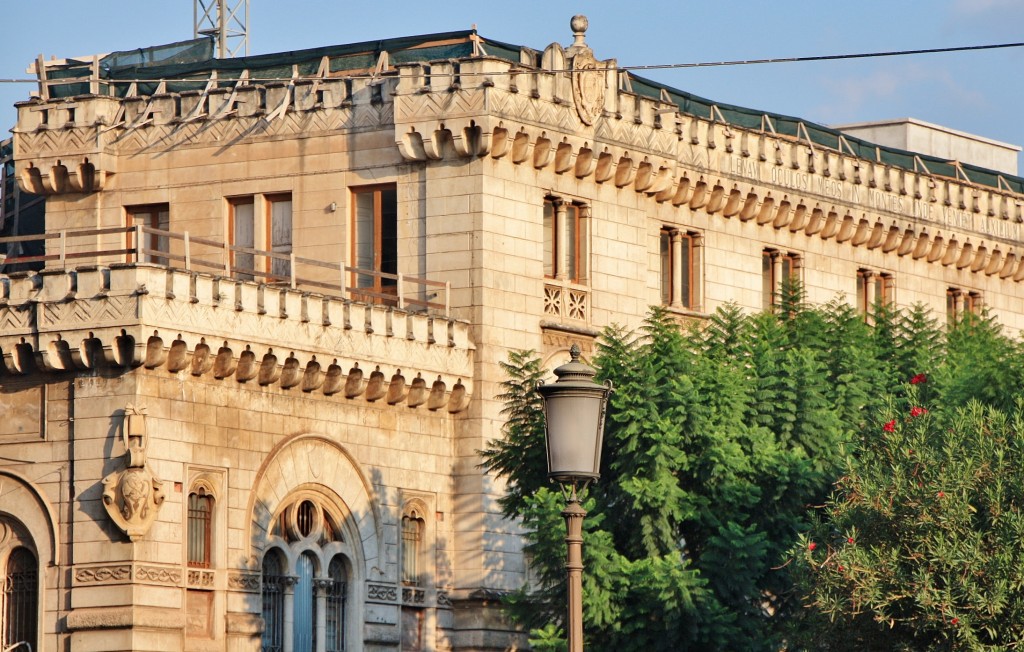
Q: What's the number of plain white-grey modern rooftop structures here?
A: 1